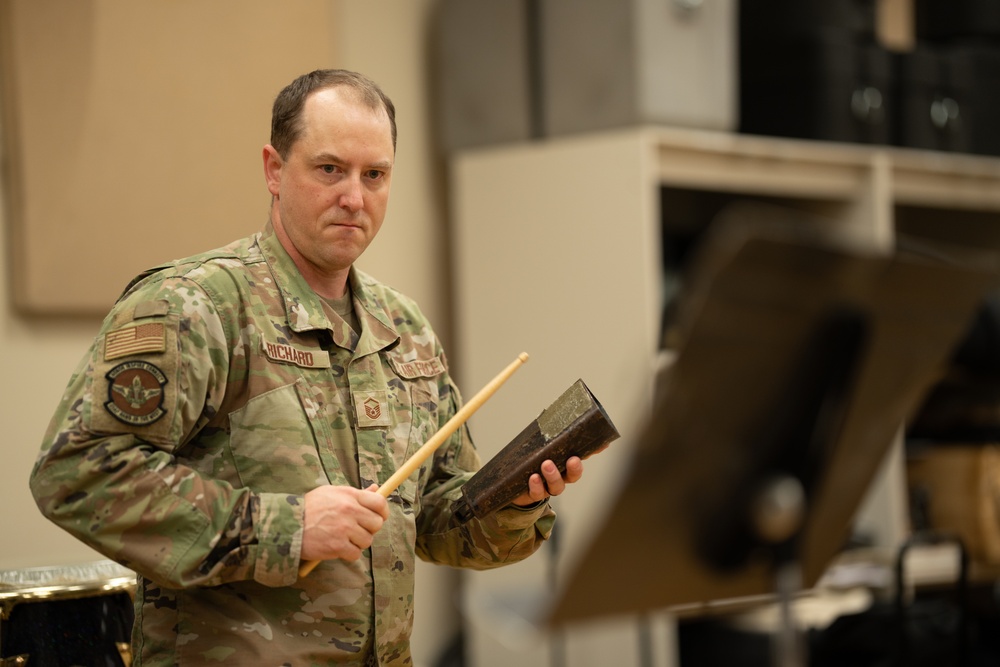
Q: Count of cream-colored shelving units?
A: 1